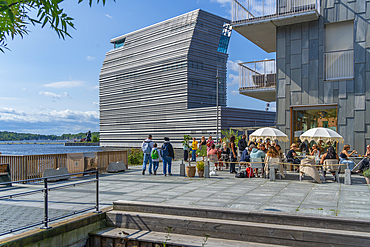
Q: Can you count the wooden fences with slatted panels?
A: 1